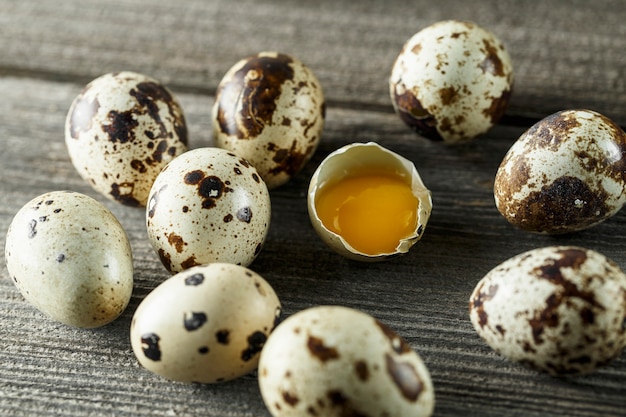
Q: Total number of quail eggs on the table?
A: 10